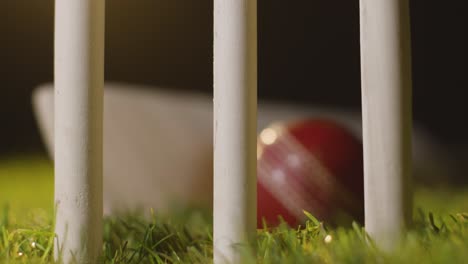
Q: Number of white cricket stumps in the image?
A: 3